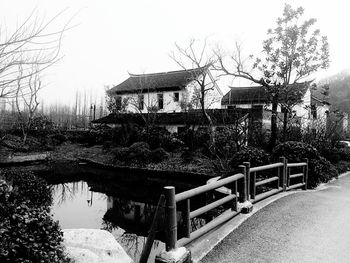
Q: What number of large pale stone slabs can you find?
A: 1